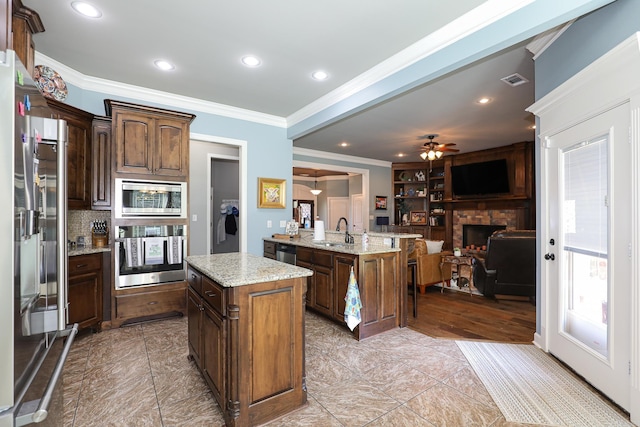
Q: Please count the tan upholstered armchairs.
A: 1